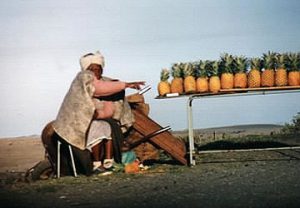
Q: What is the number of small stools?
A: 1